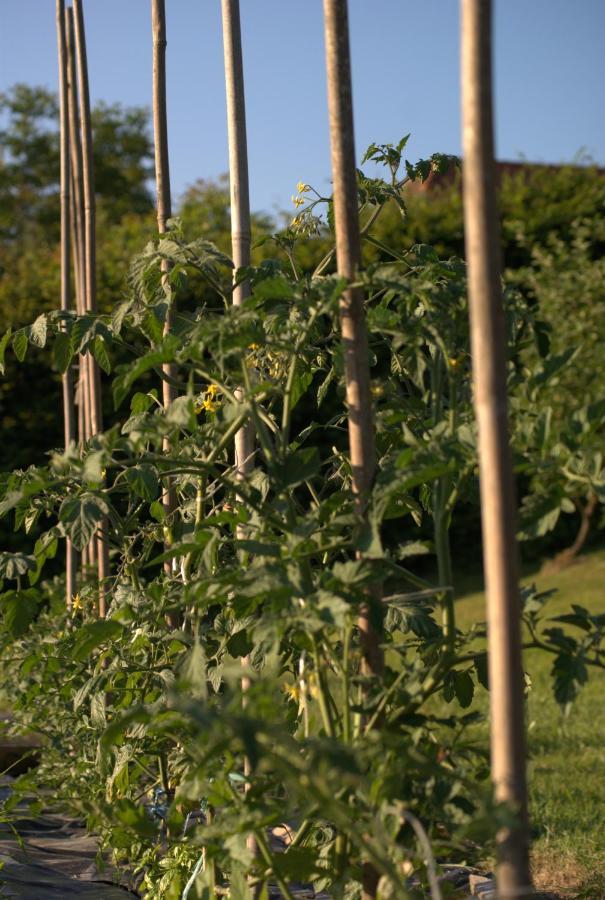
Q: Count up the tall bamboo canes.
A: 7